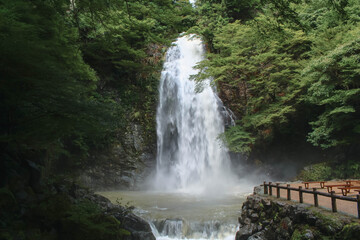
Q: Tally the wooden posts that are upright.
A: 8